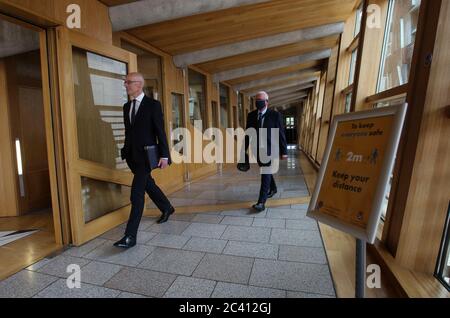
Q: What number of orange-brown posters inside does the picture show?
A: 1